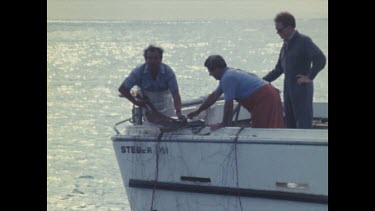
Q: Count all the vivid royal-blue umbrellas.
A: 0